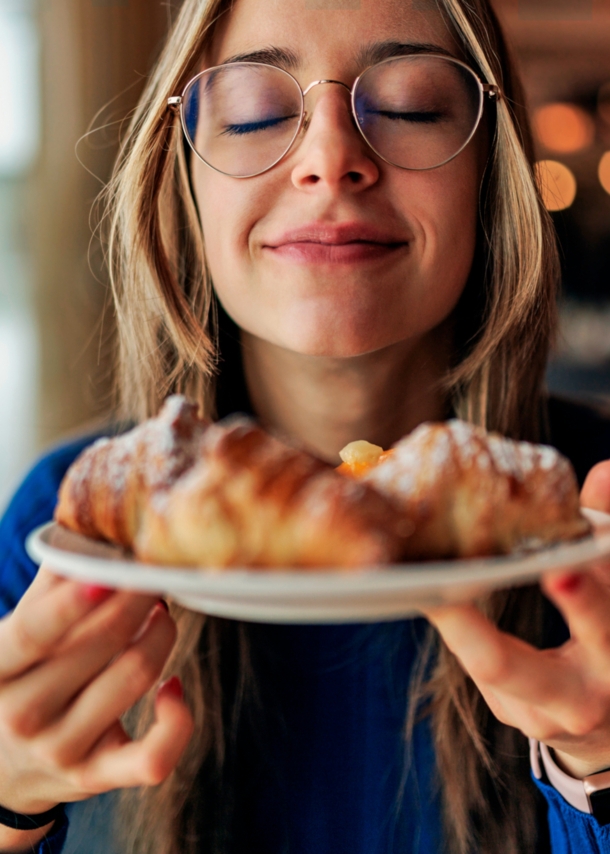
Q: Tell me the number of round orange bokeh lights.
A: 3